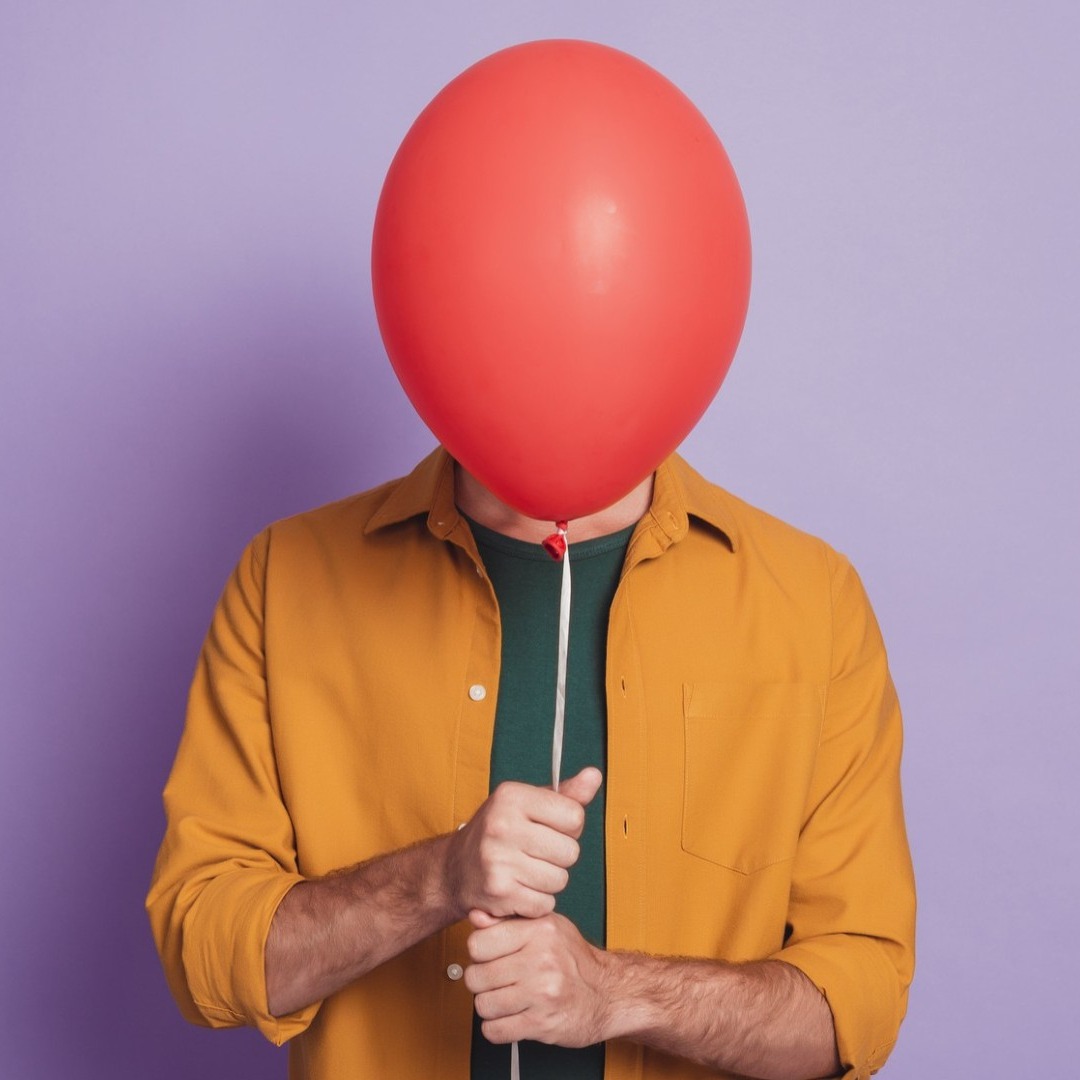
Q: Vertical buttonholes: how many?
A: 2